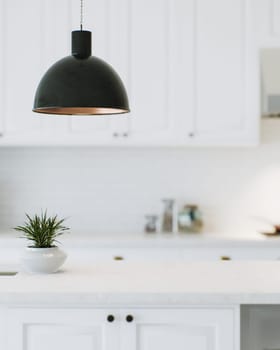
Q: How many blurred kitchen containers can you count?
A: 3